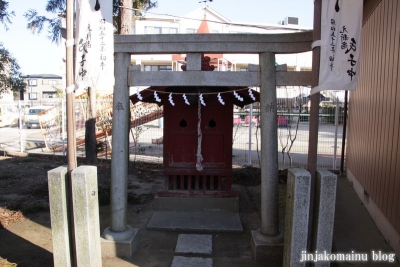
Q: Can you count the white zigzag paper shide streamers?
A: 8